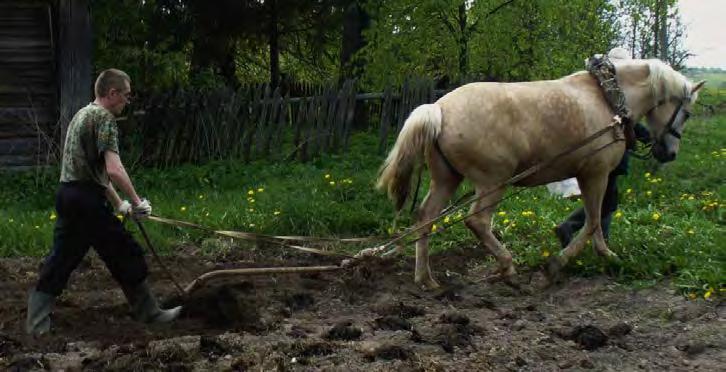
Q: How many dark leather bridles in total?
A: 1